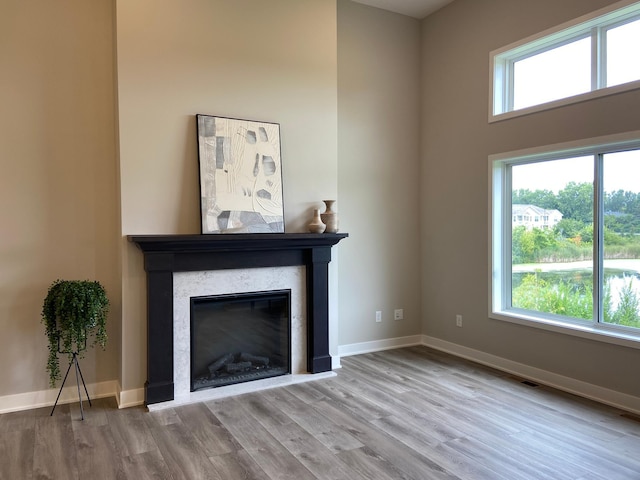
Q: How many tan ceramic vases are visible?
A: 2